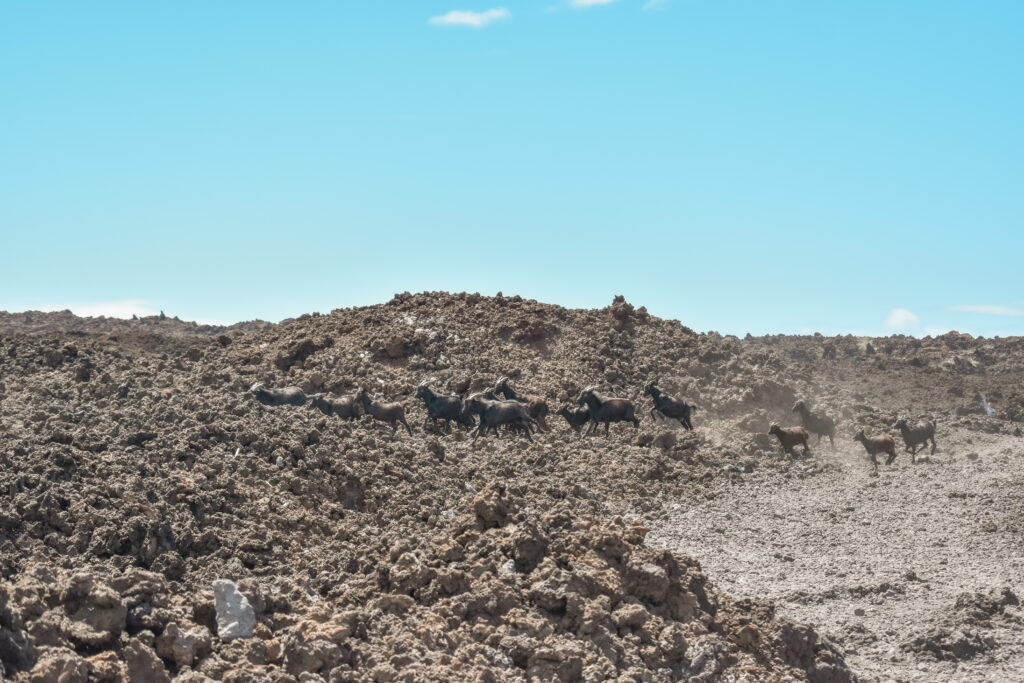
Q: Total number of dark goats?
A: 14